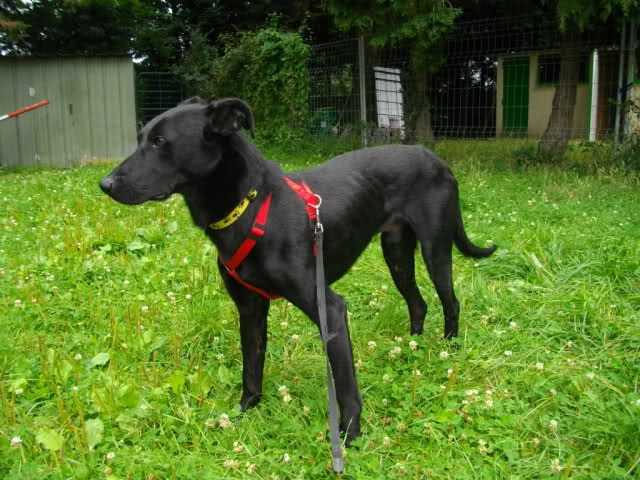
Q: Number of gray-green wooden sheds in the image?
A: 1